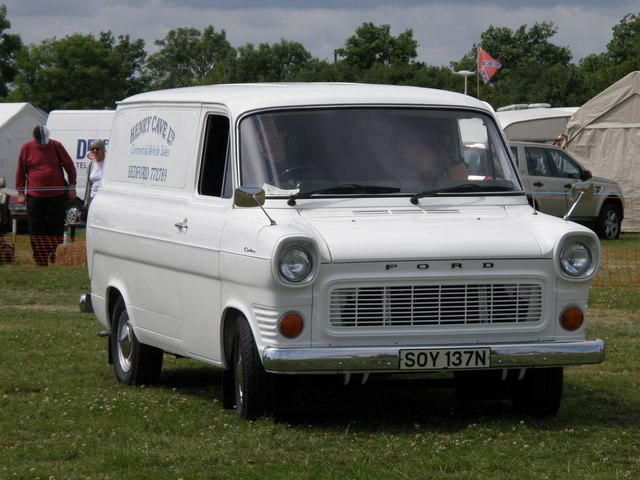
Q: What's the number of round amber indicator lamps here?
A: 2